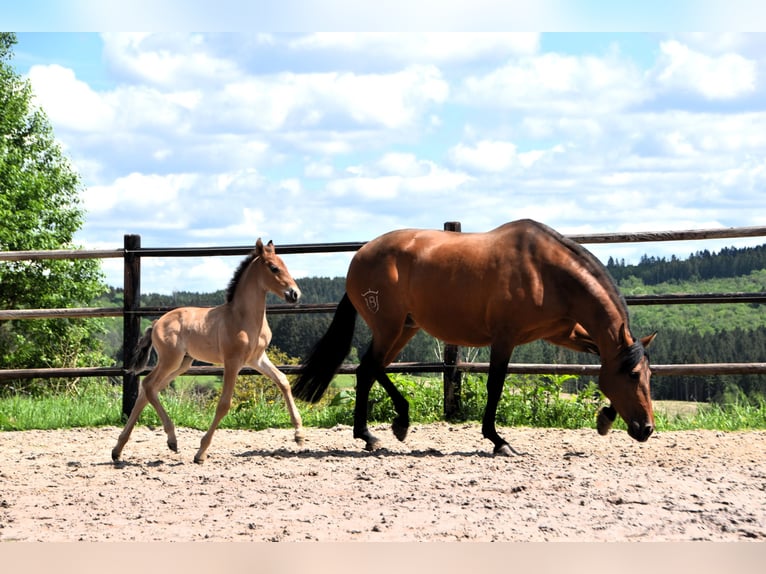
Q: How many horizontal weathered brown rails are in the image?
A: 3